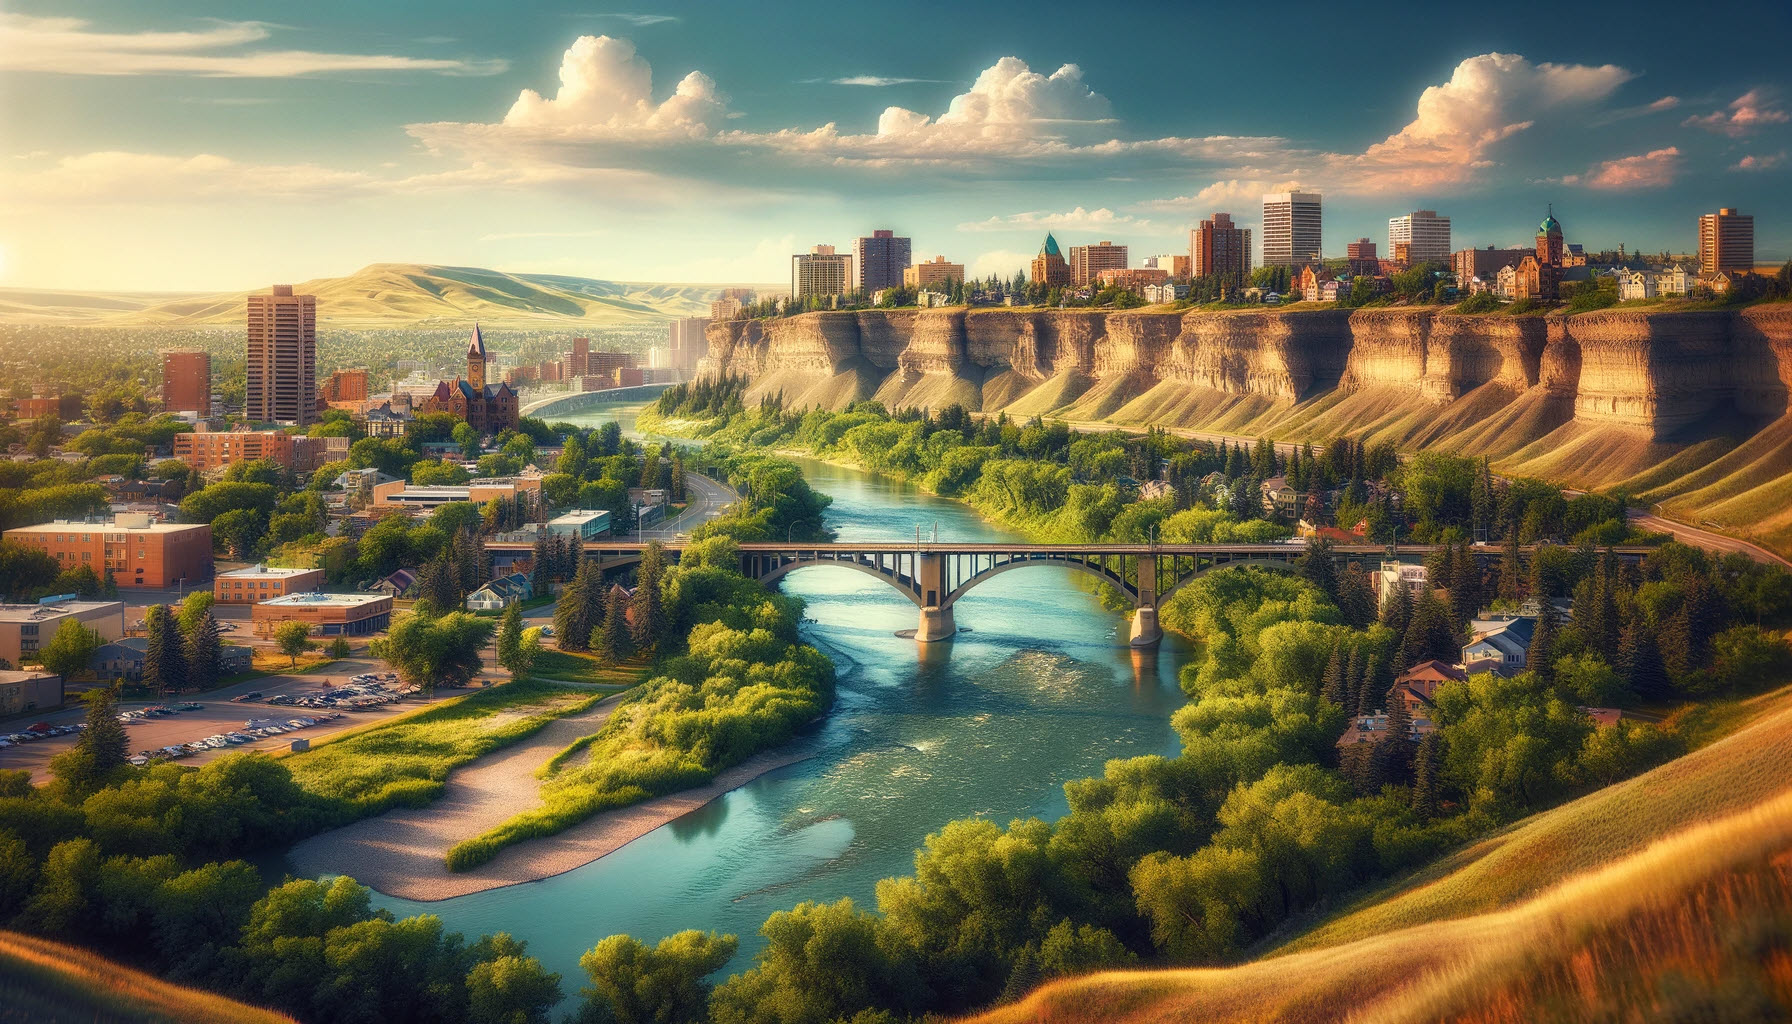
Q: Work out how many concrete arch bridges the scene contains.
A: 1